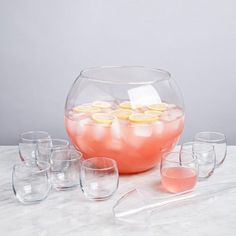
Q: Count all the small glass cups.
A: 8